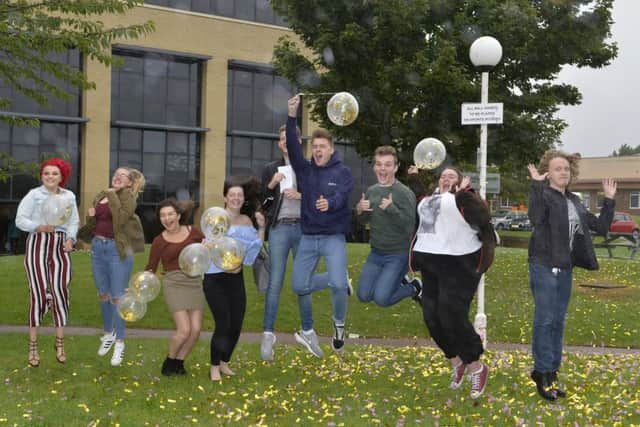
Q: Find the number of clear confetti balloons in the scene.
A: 8